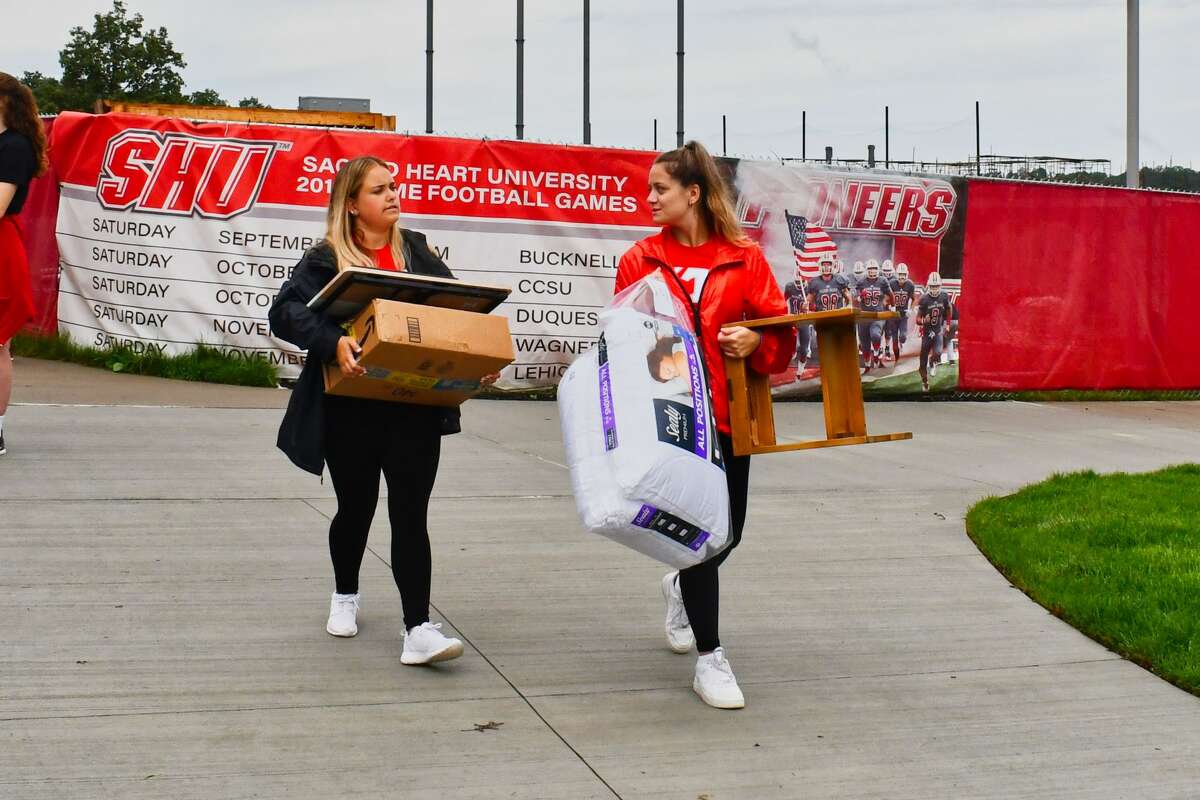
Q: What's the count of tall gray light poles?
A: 5